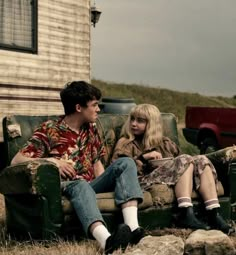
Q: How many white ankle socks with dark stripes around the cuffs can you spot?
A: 2